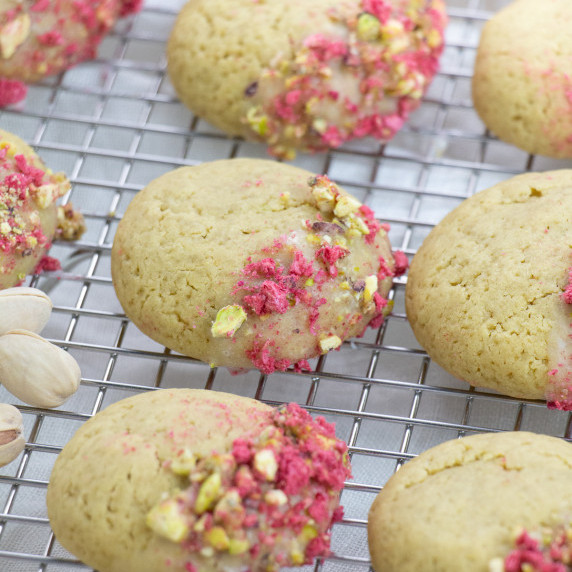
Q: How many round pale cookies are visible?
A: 8